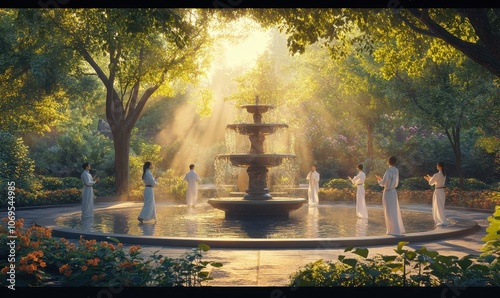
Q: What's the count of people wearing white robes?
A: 7